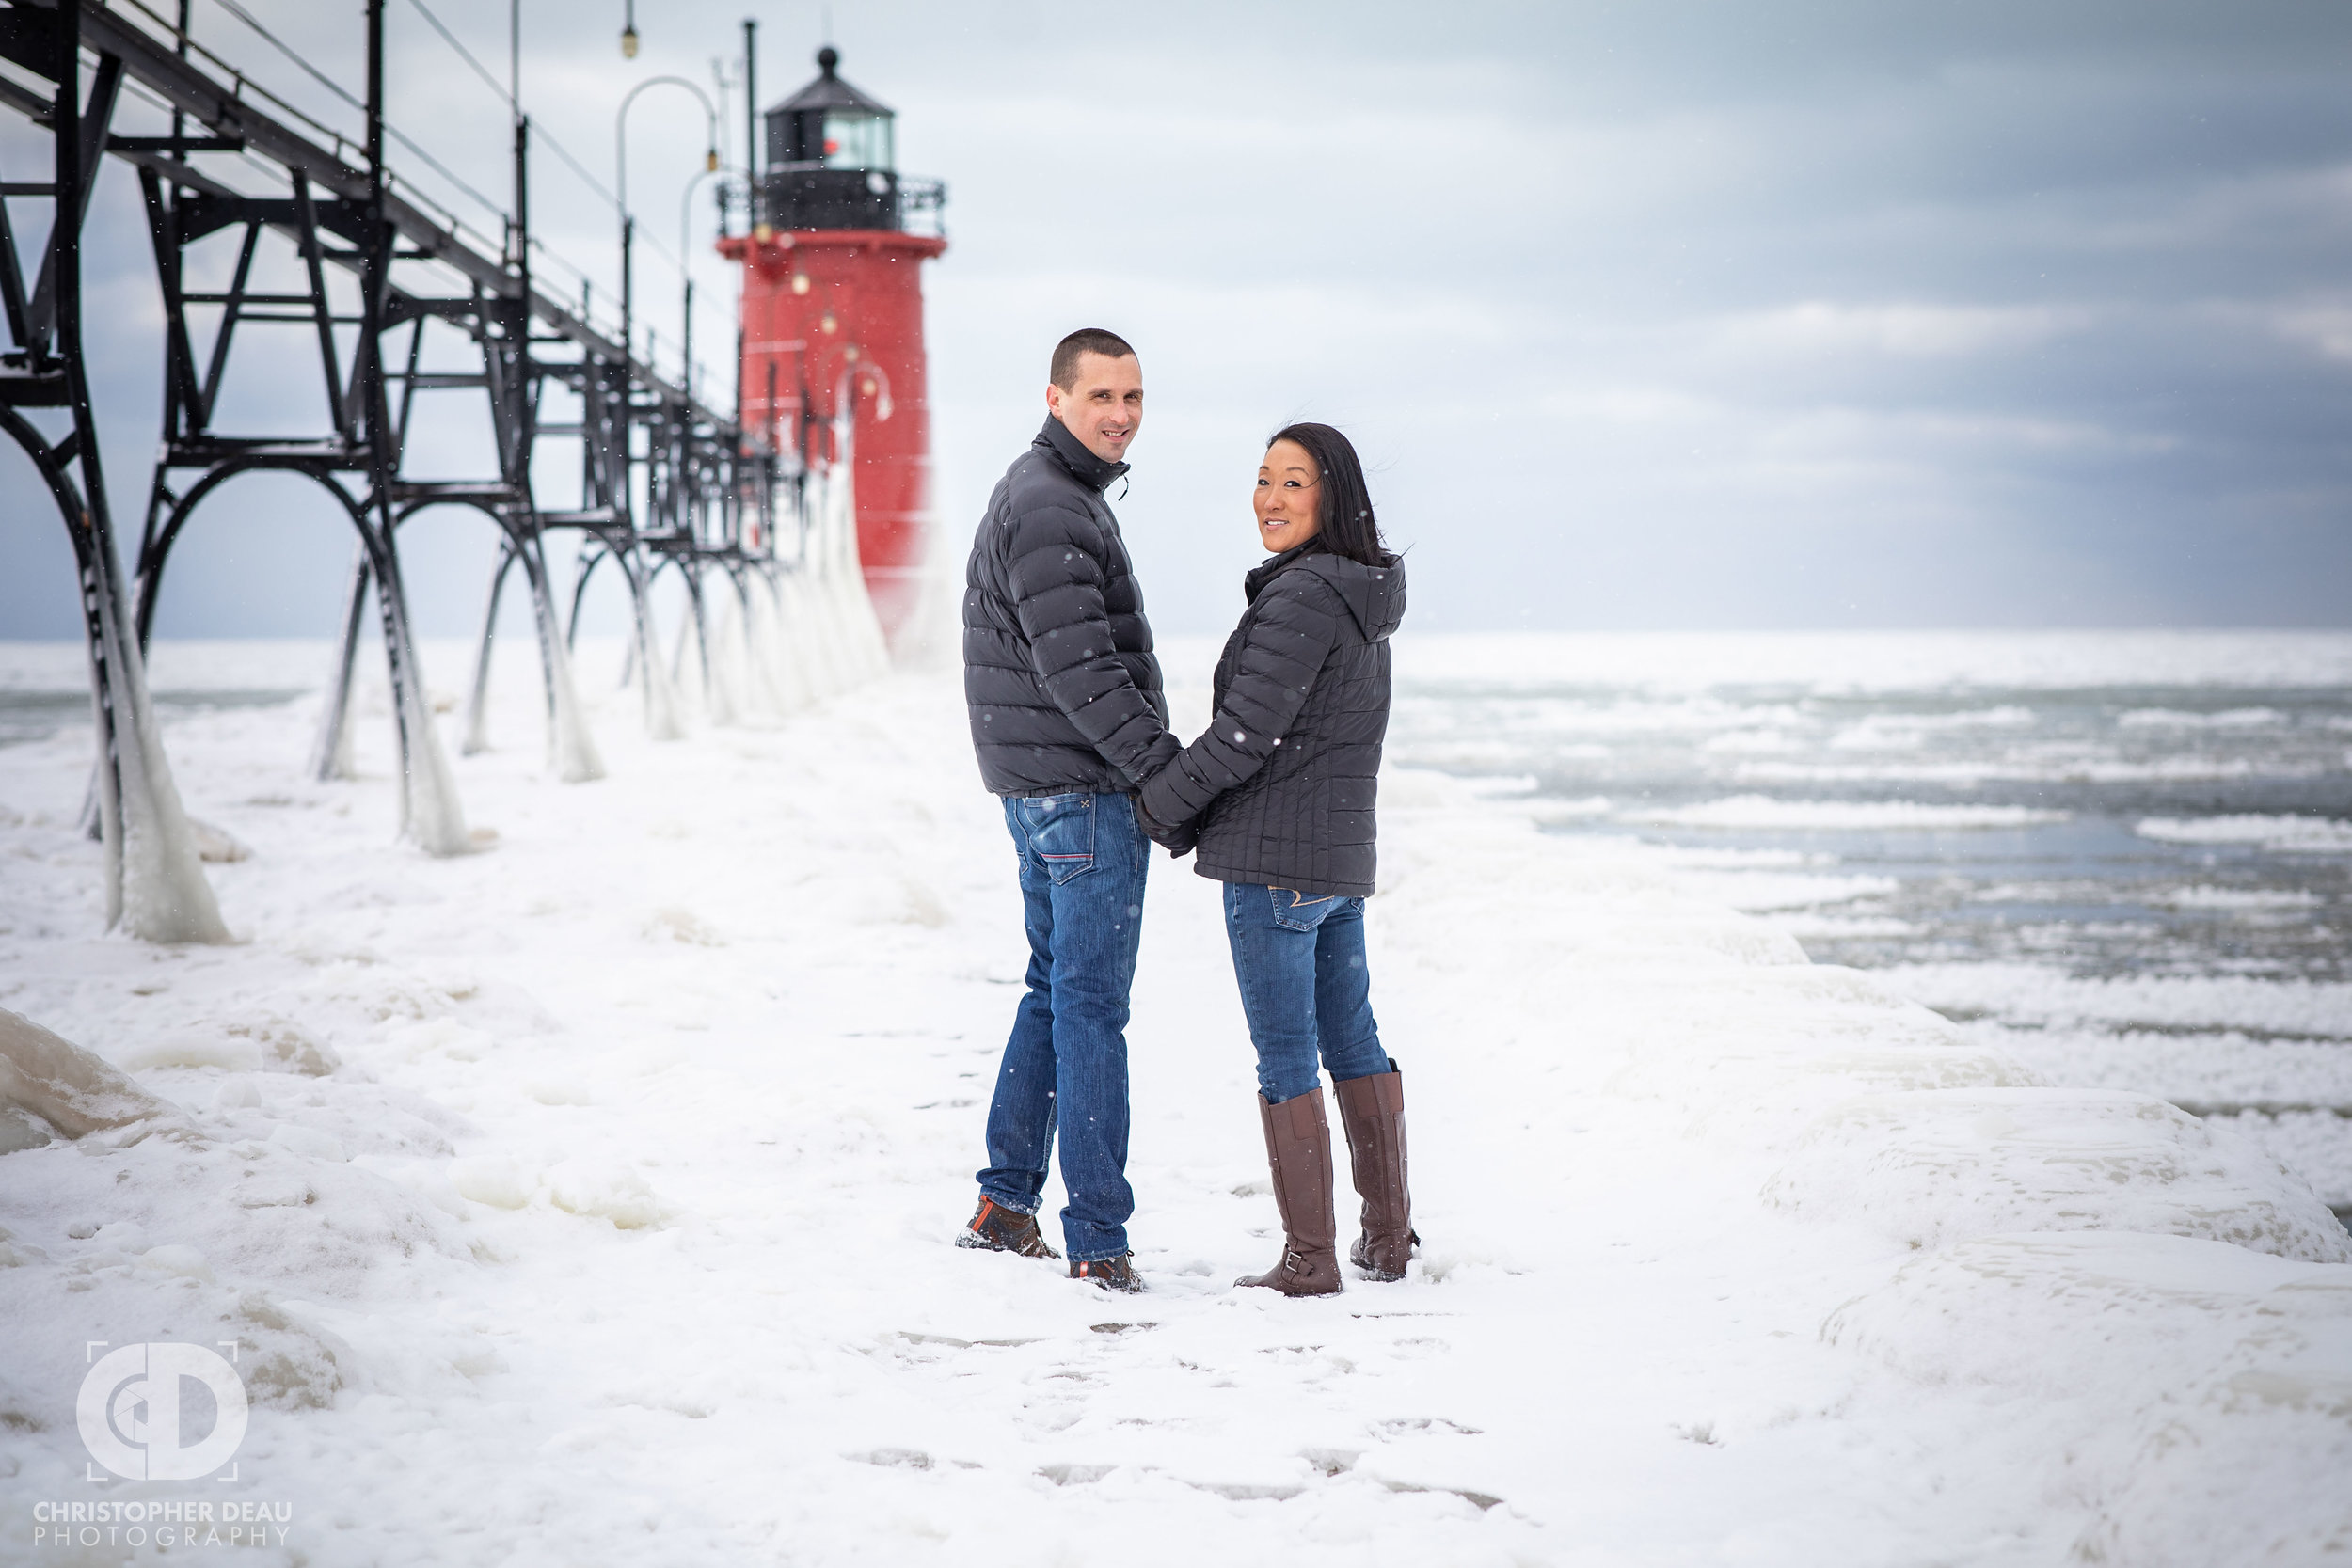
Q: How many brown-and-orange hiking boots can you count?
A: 2